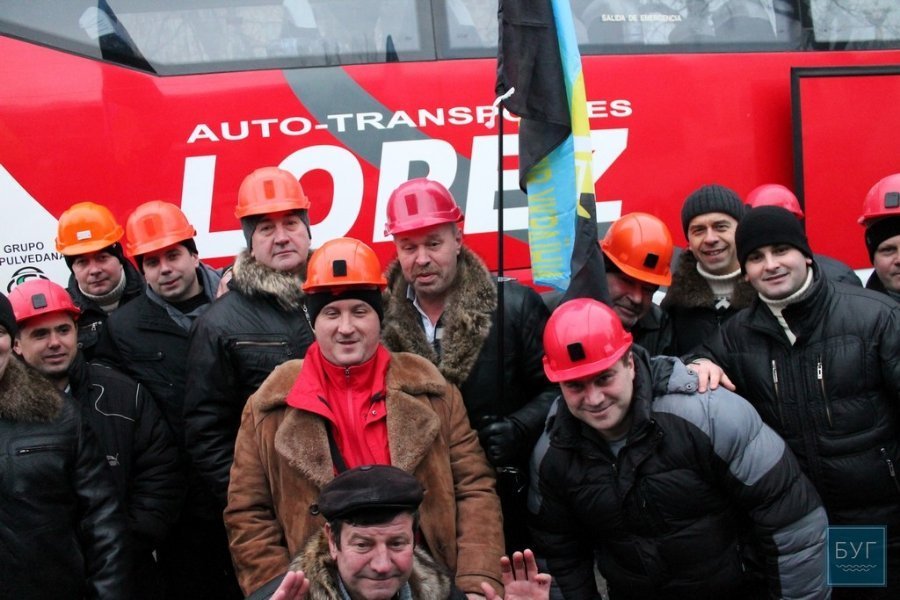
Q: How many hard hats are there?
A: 10